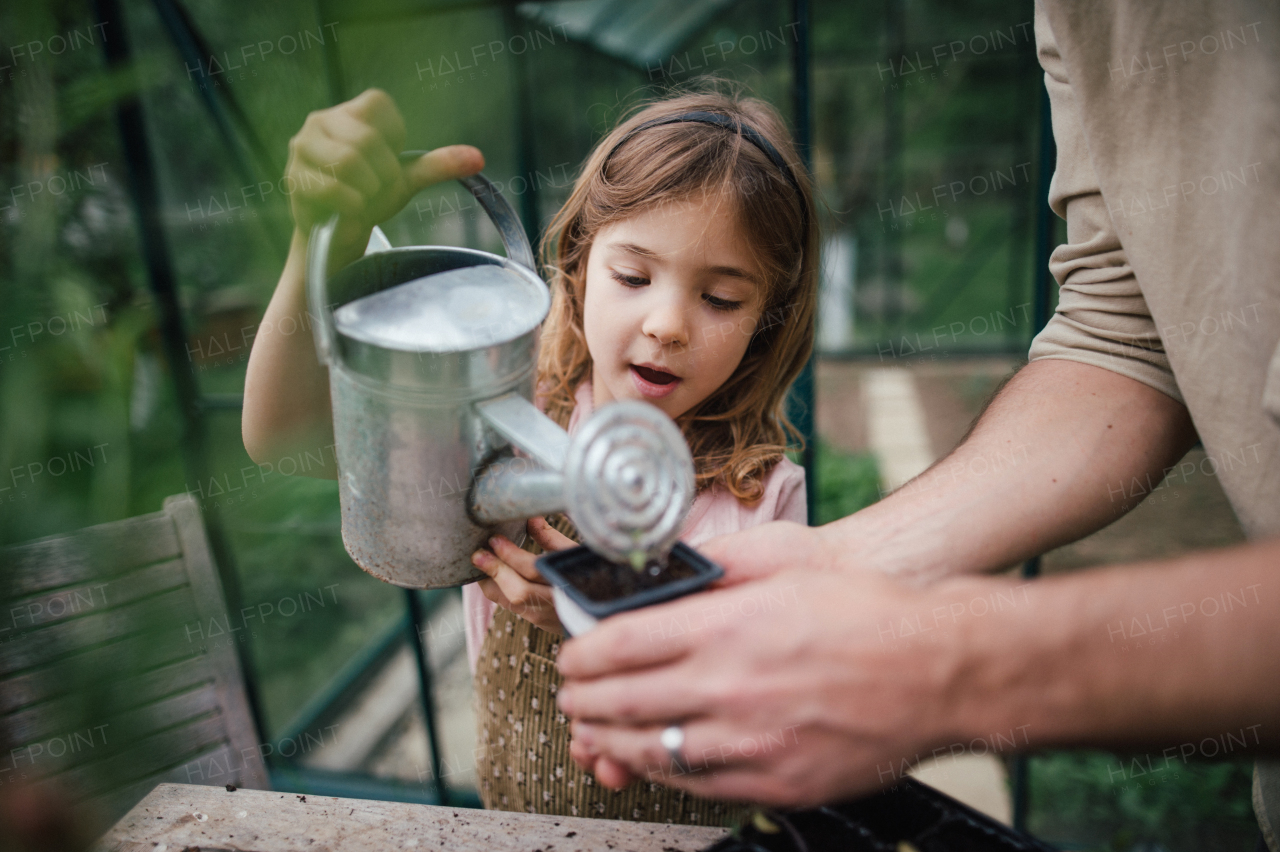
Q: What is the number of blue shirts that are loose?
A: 0